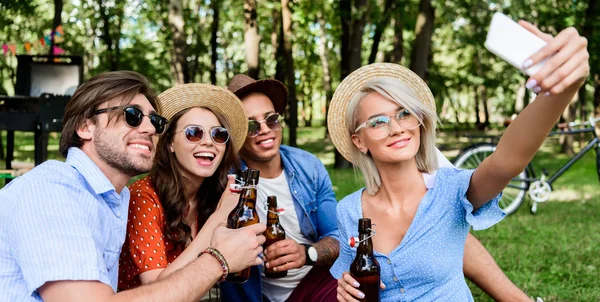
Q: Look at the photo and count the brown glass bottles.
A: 4